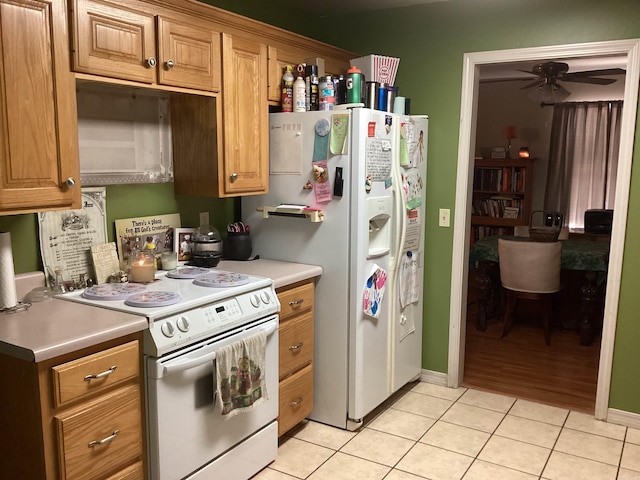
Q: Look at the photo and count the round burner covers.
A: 4